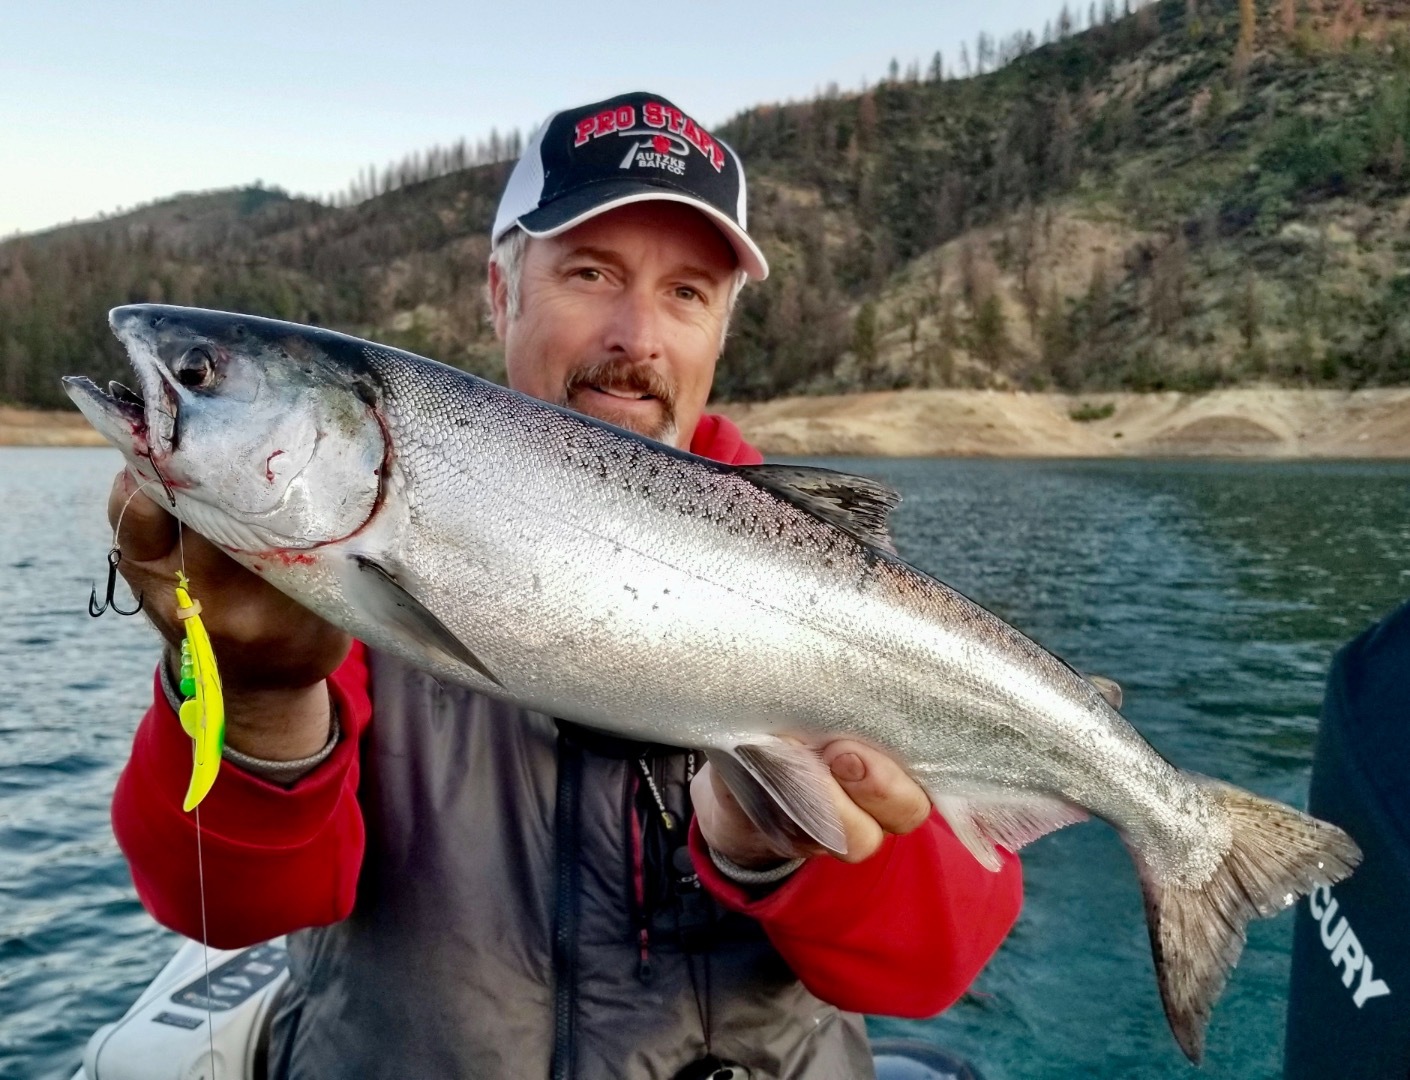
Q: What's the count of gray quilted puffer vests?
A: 1